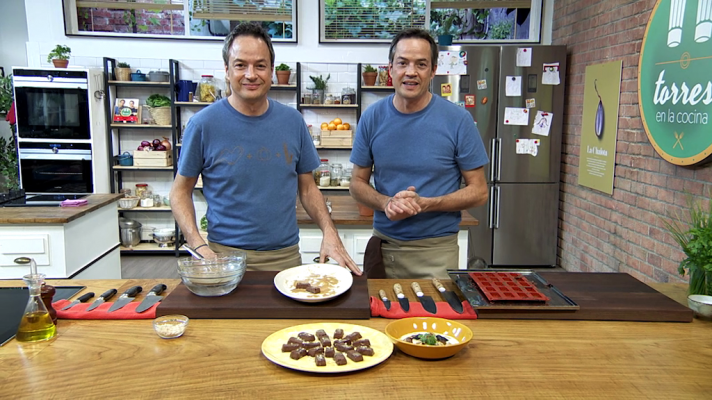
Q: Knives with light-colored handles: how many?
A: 4